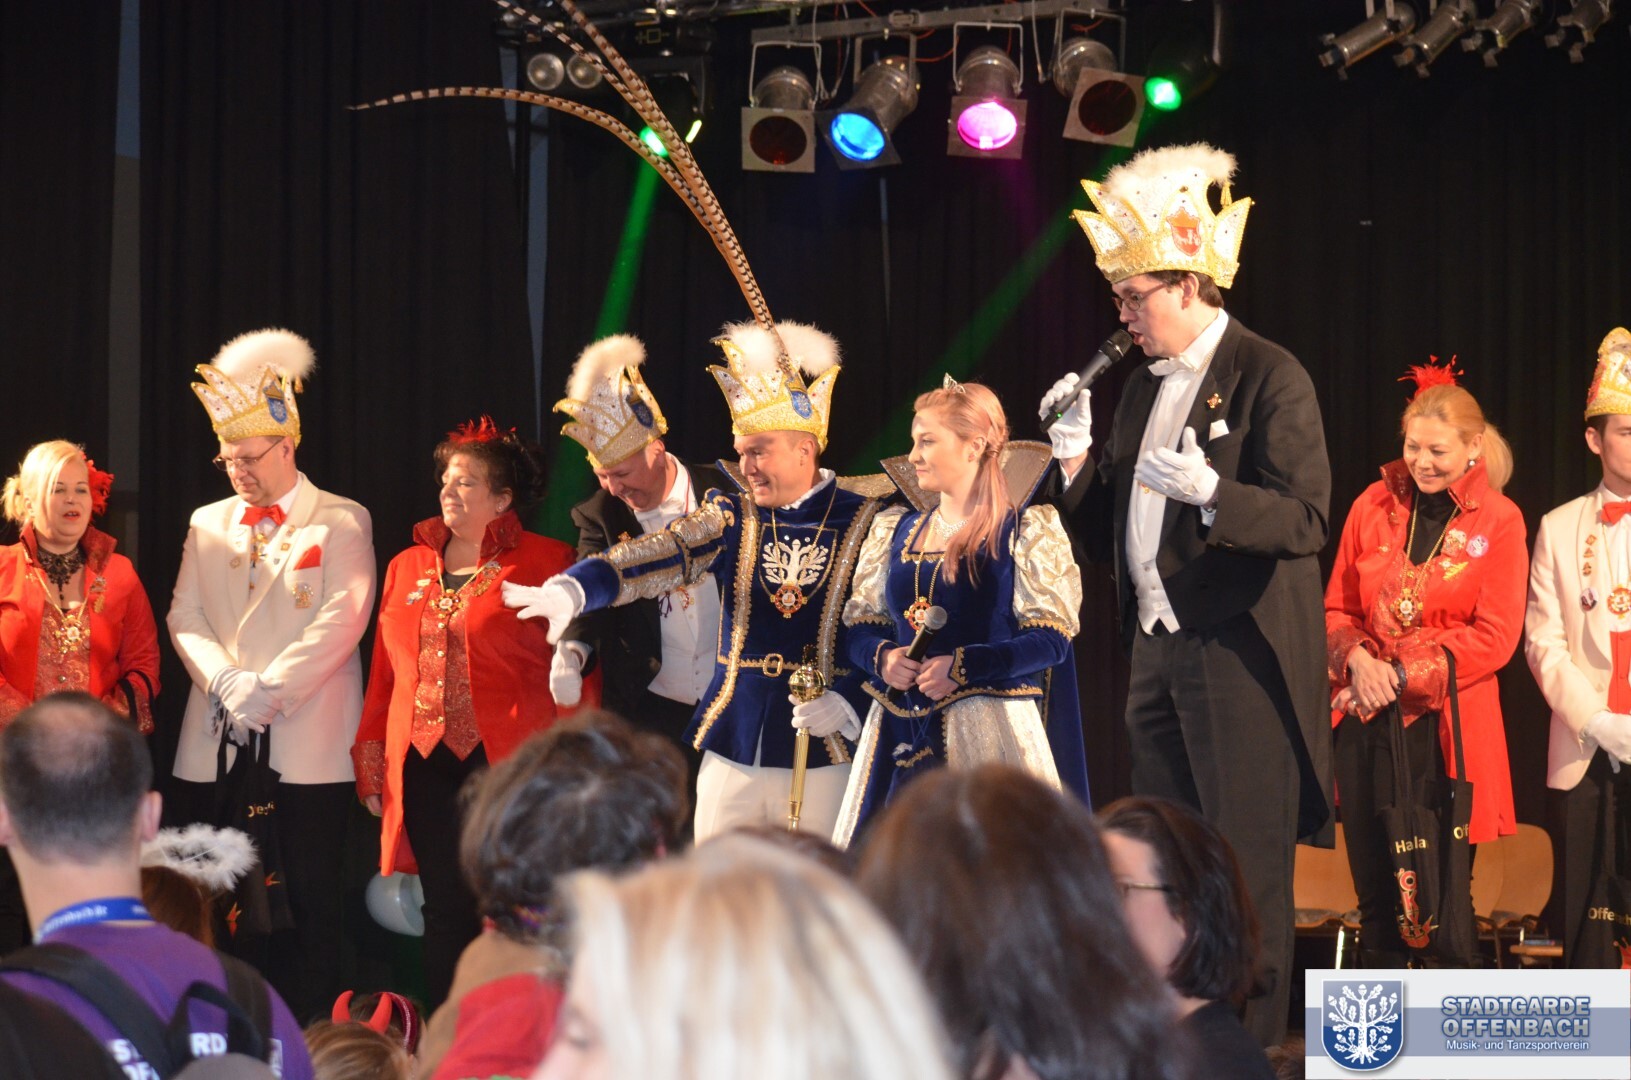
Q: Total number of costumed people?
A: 9